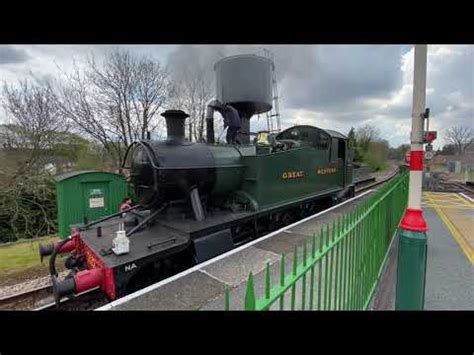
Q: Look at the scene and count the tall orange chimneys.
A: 0